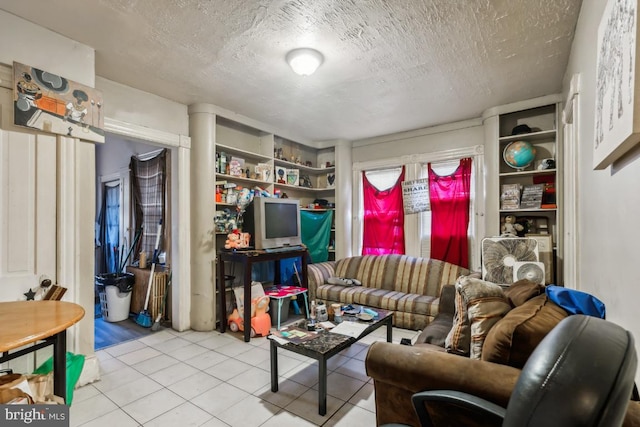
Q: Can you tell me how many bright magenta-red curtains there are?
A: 2